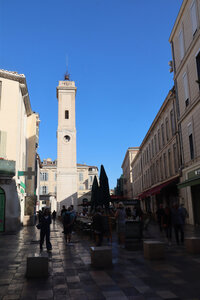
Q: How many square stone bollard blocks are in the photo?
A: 4